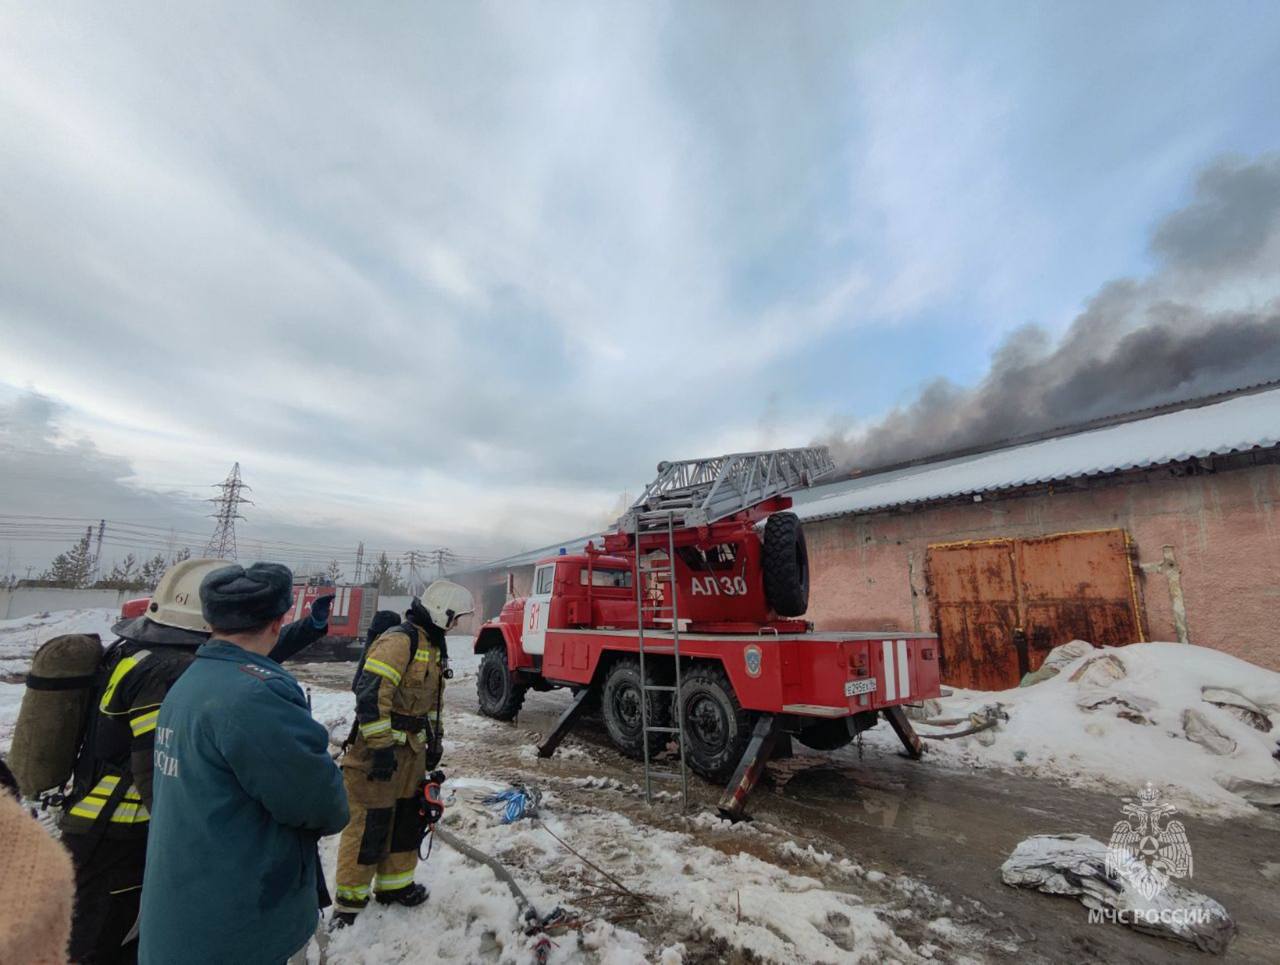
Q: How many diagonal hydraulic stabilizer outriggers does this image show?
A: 3